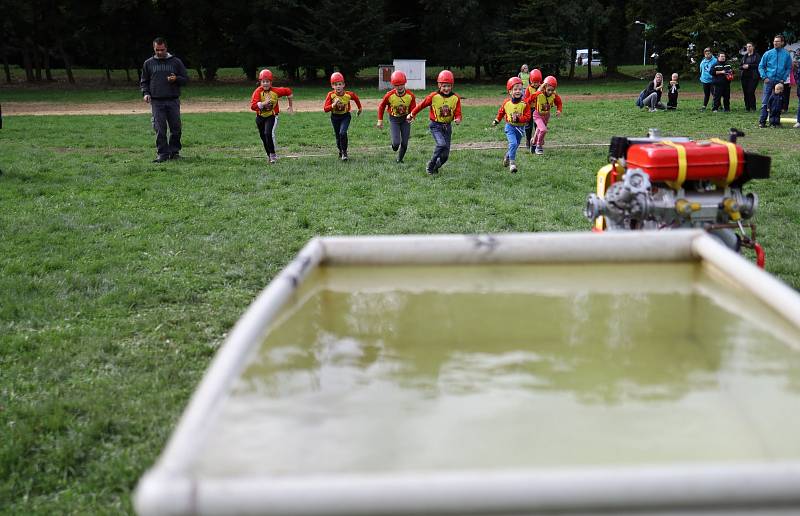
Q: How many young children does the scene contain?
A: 9